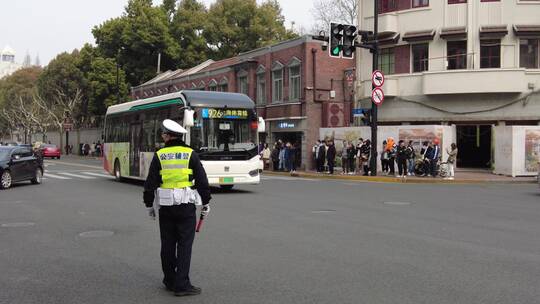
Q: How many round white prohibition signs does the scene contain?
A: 2